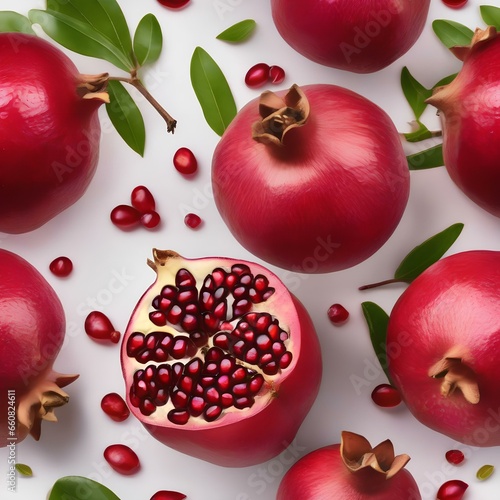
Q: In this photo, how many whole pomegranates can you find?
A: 7